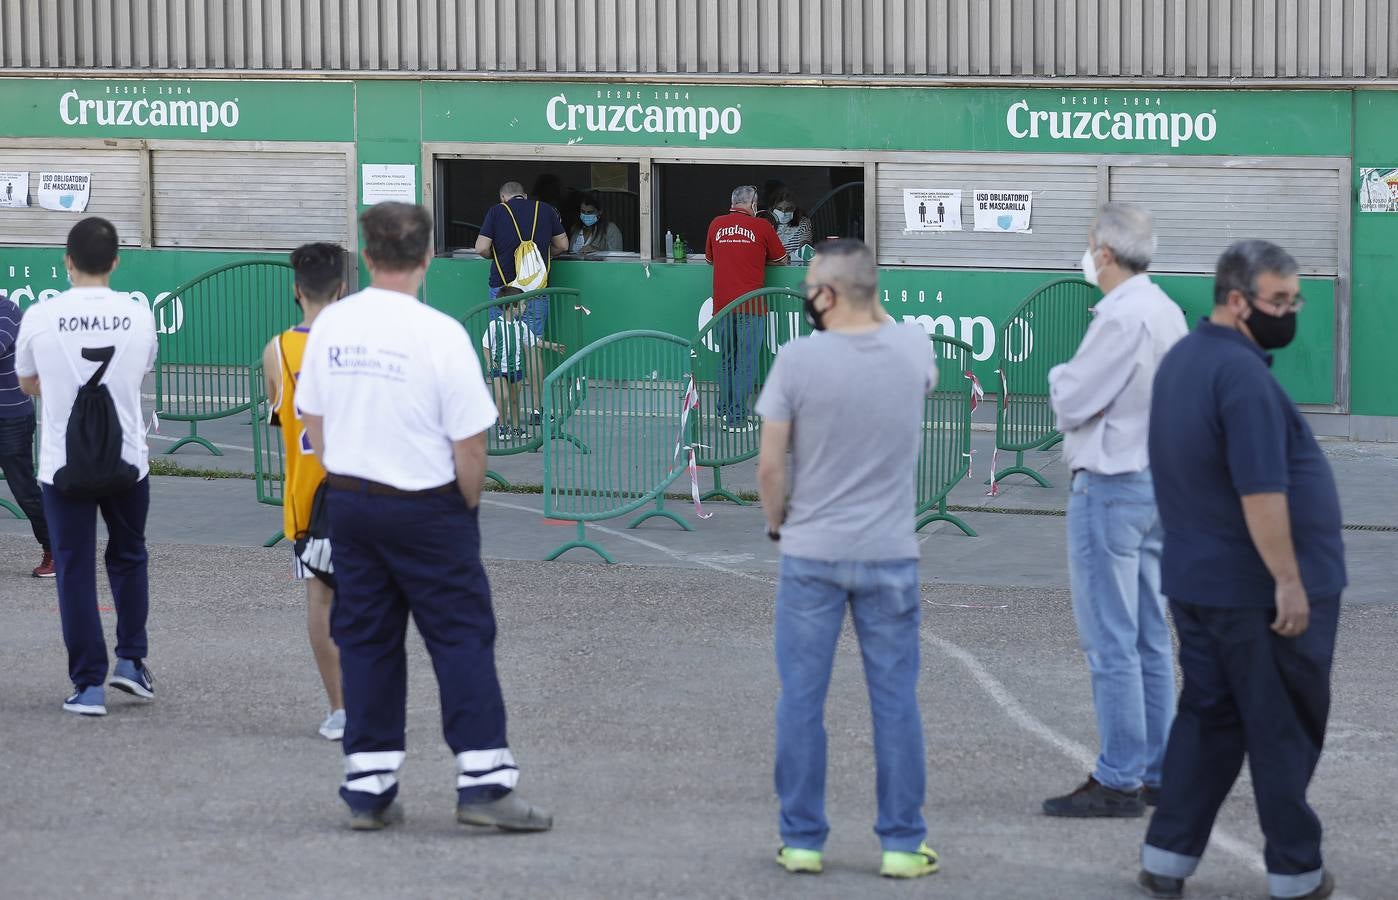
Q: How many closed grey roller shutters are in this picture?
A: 4